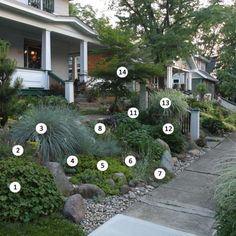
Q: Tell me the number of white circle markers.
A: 12